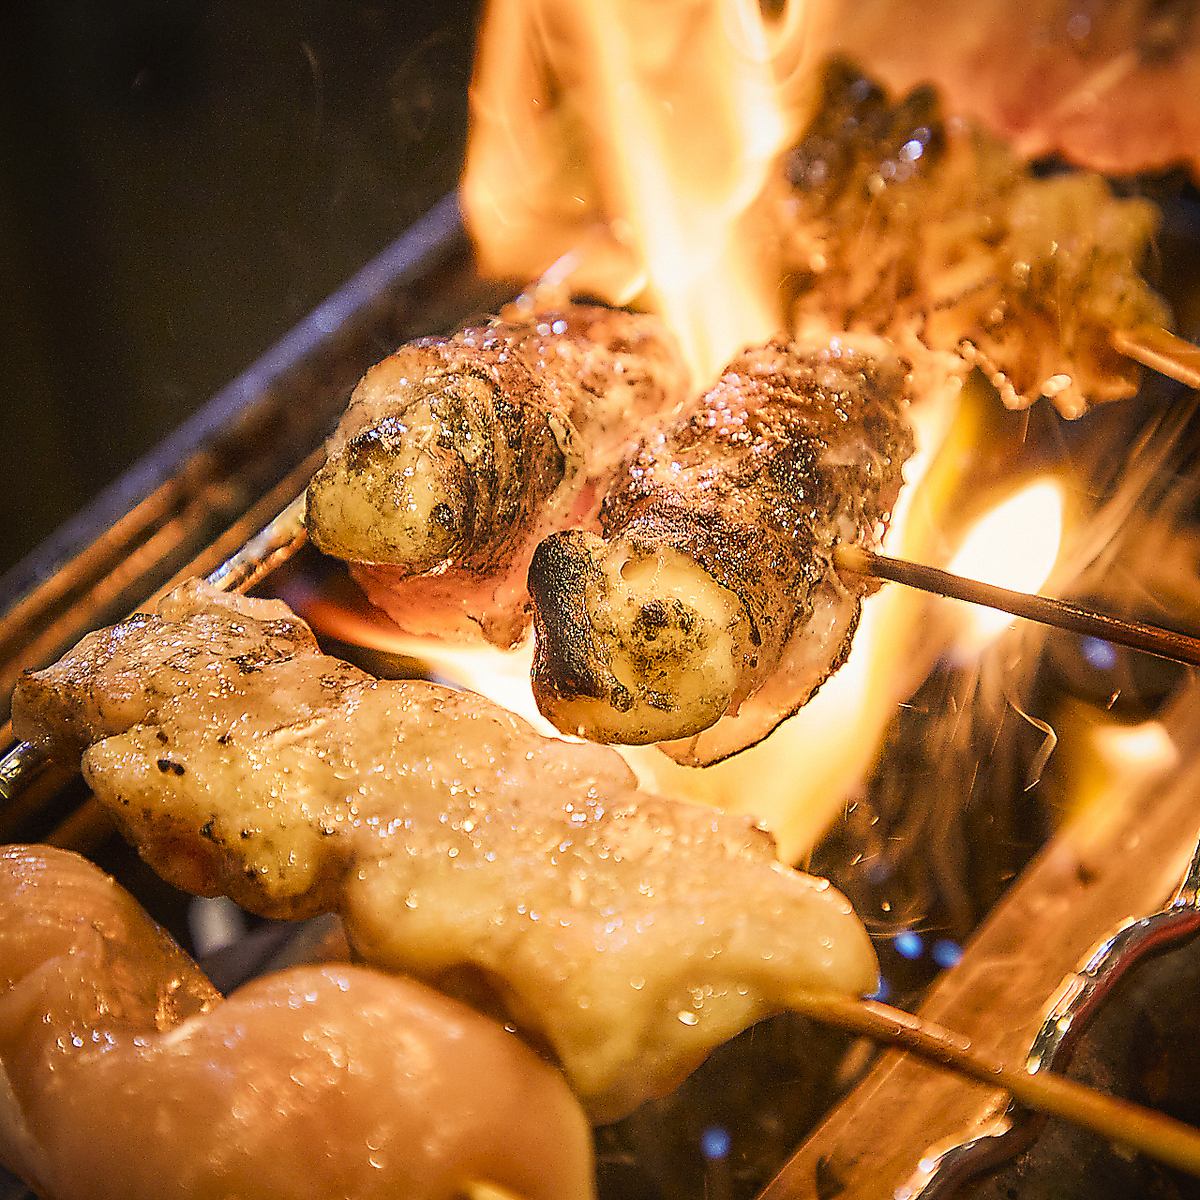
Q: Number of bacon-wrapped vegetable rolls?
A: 2